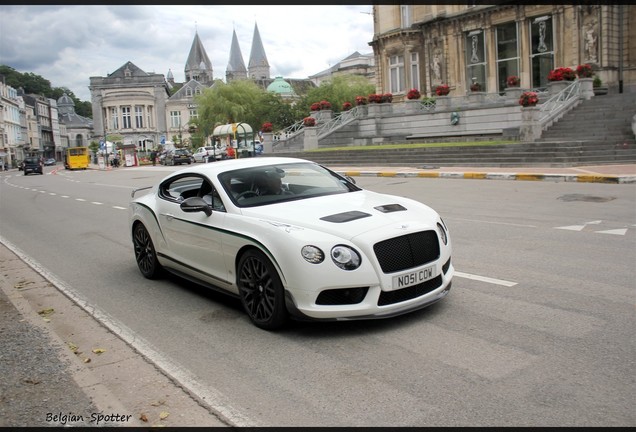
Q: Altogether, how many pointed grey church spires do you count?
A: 3